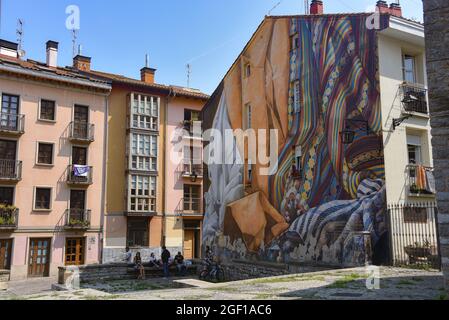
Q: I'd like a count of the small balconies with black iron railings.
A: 11